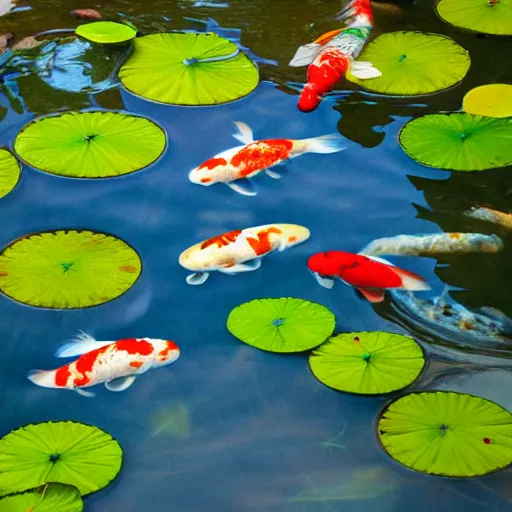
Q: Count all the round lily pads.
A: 14